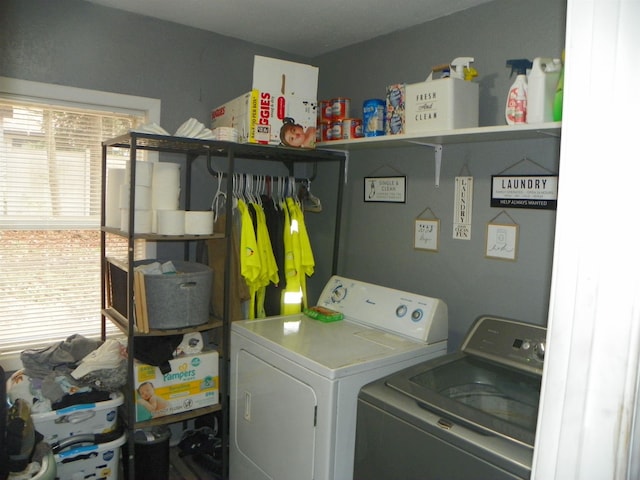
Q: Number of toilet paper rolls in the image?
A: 5